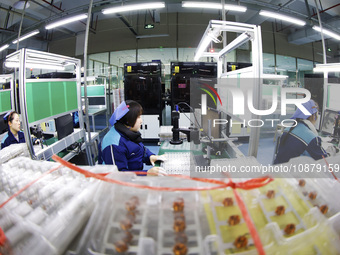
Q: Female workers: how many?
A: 3